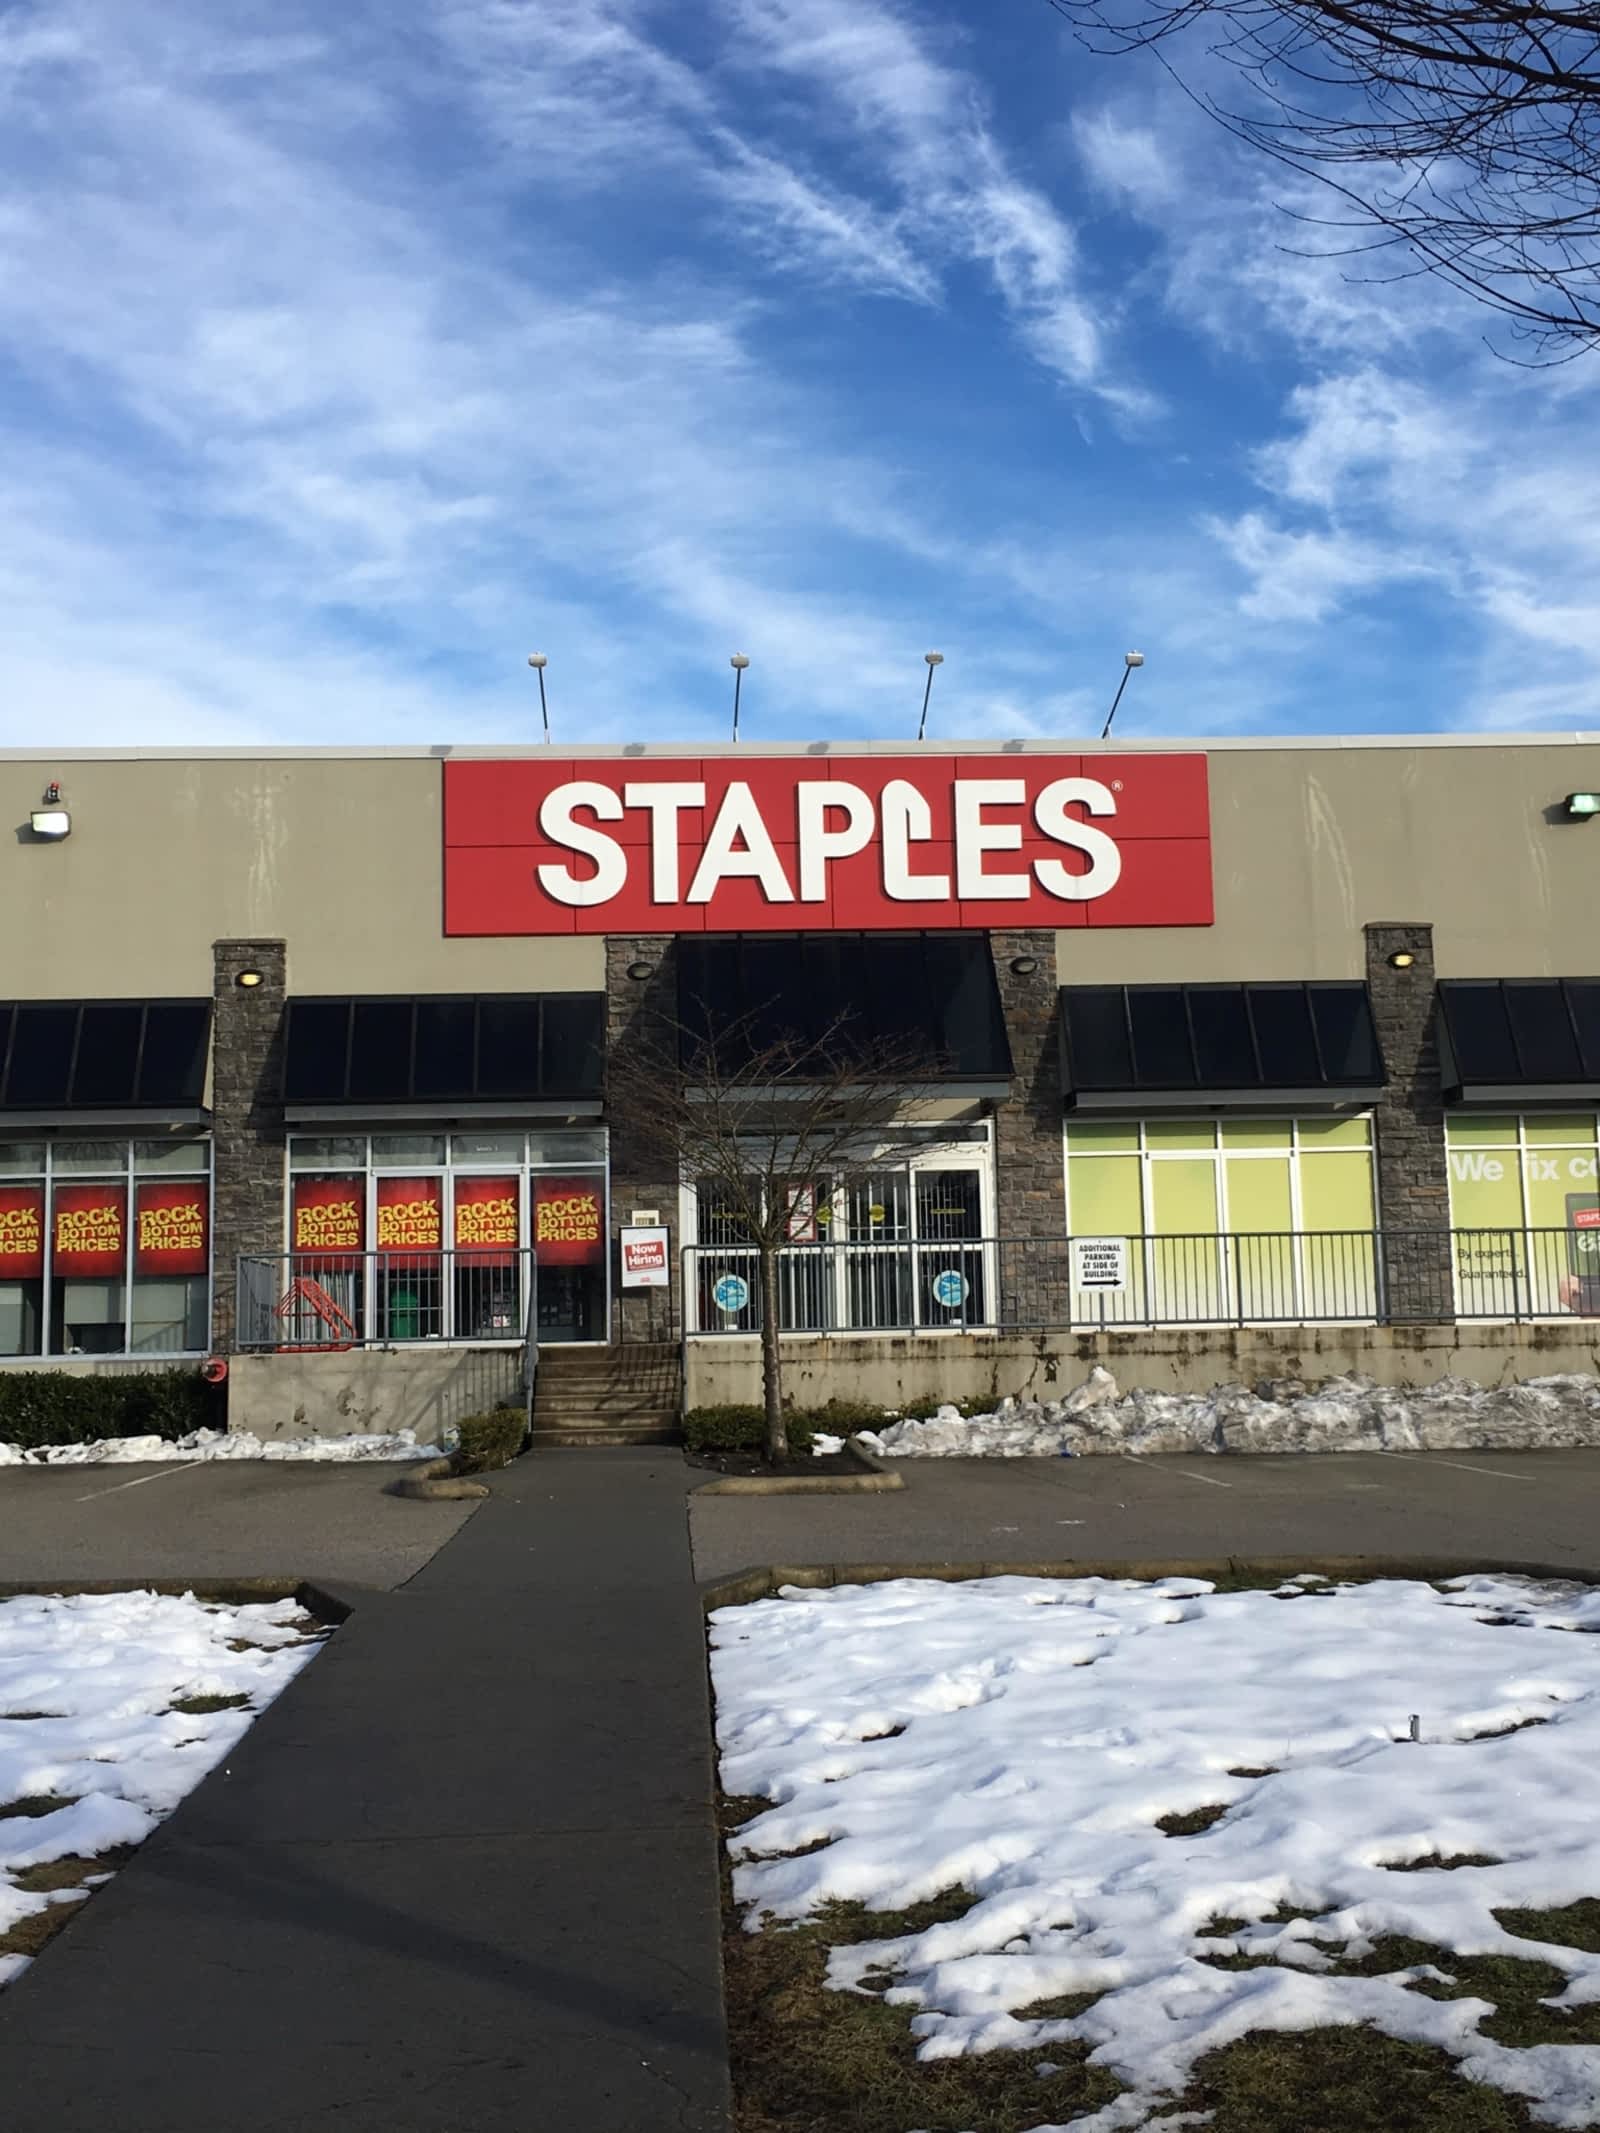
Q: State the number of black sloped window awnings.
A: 5